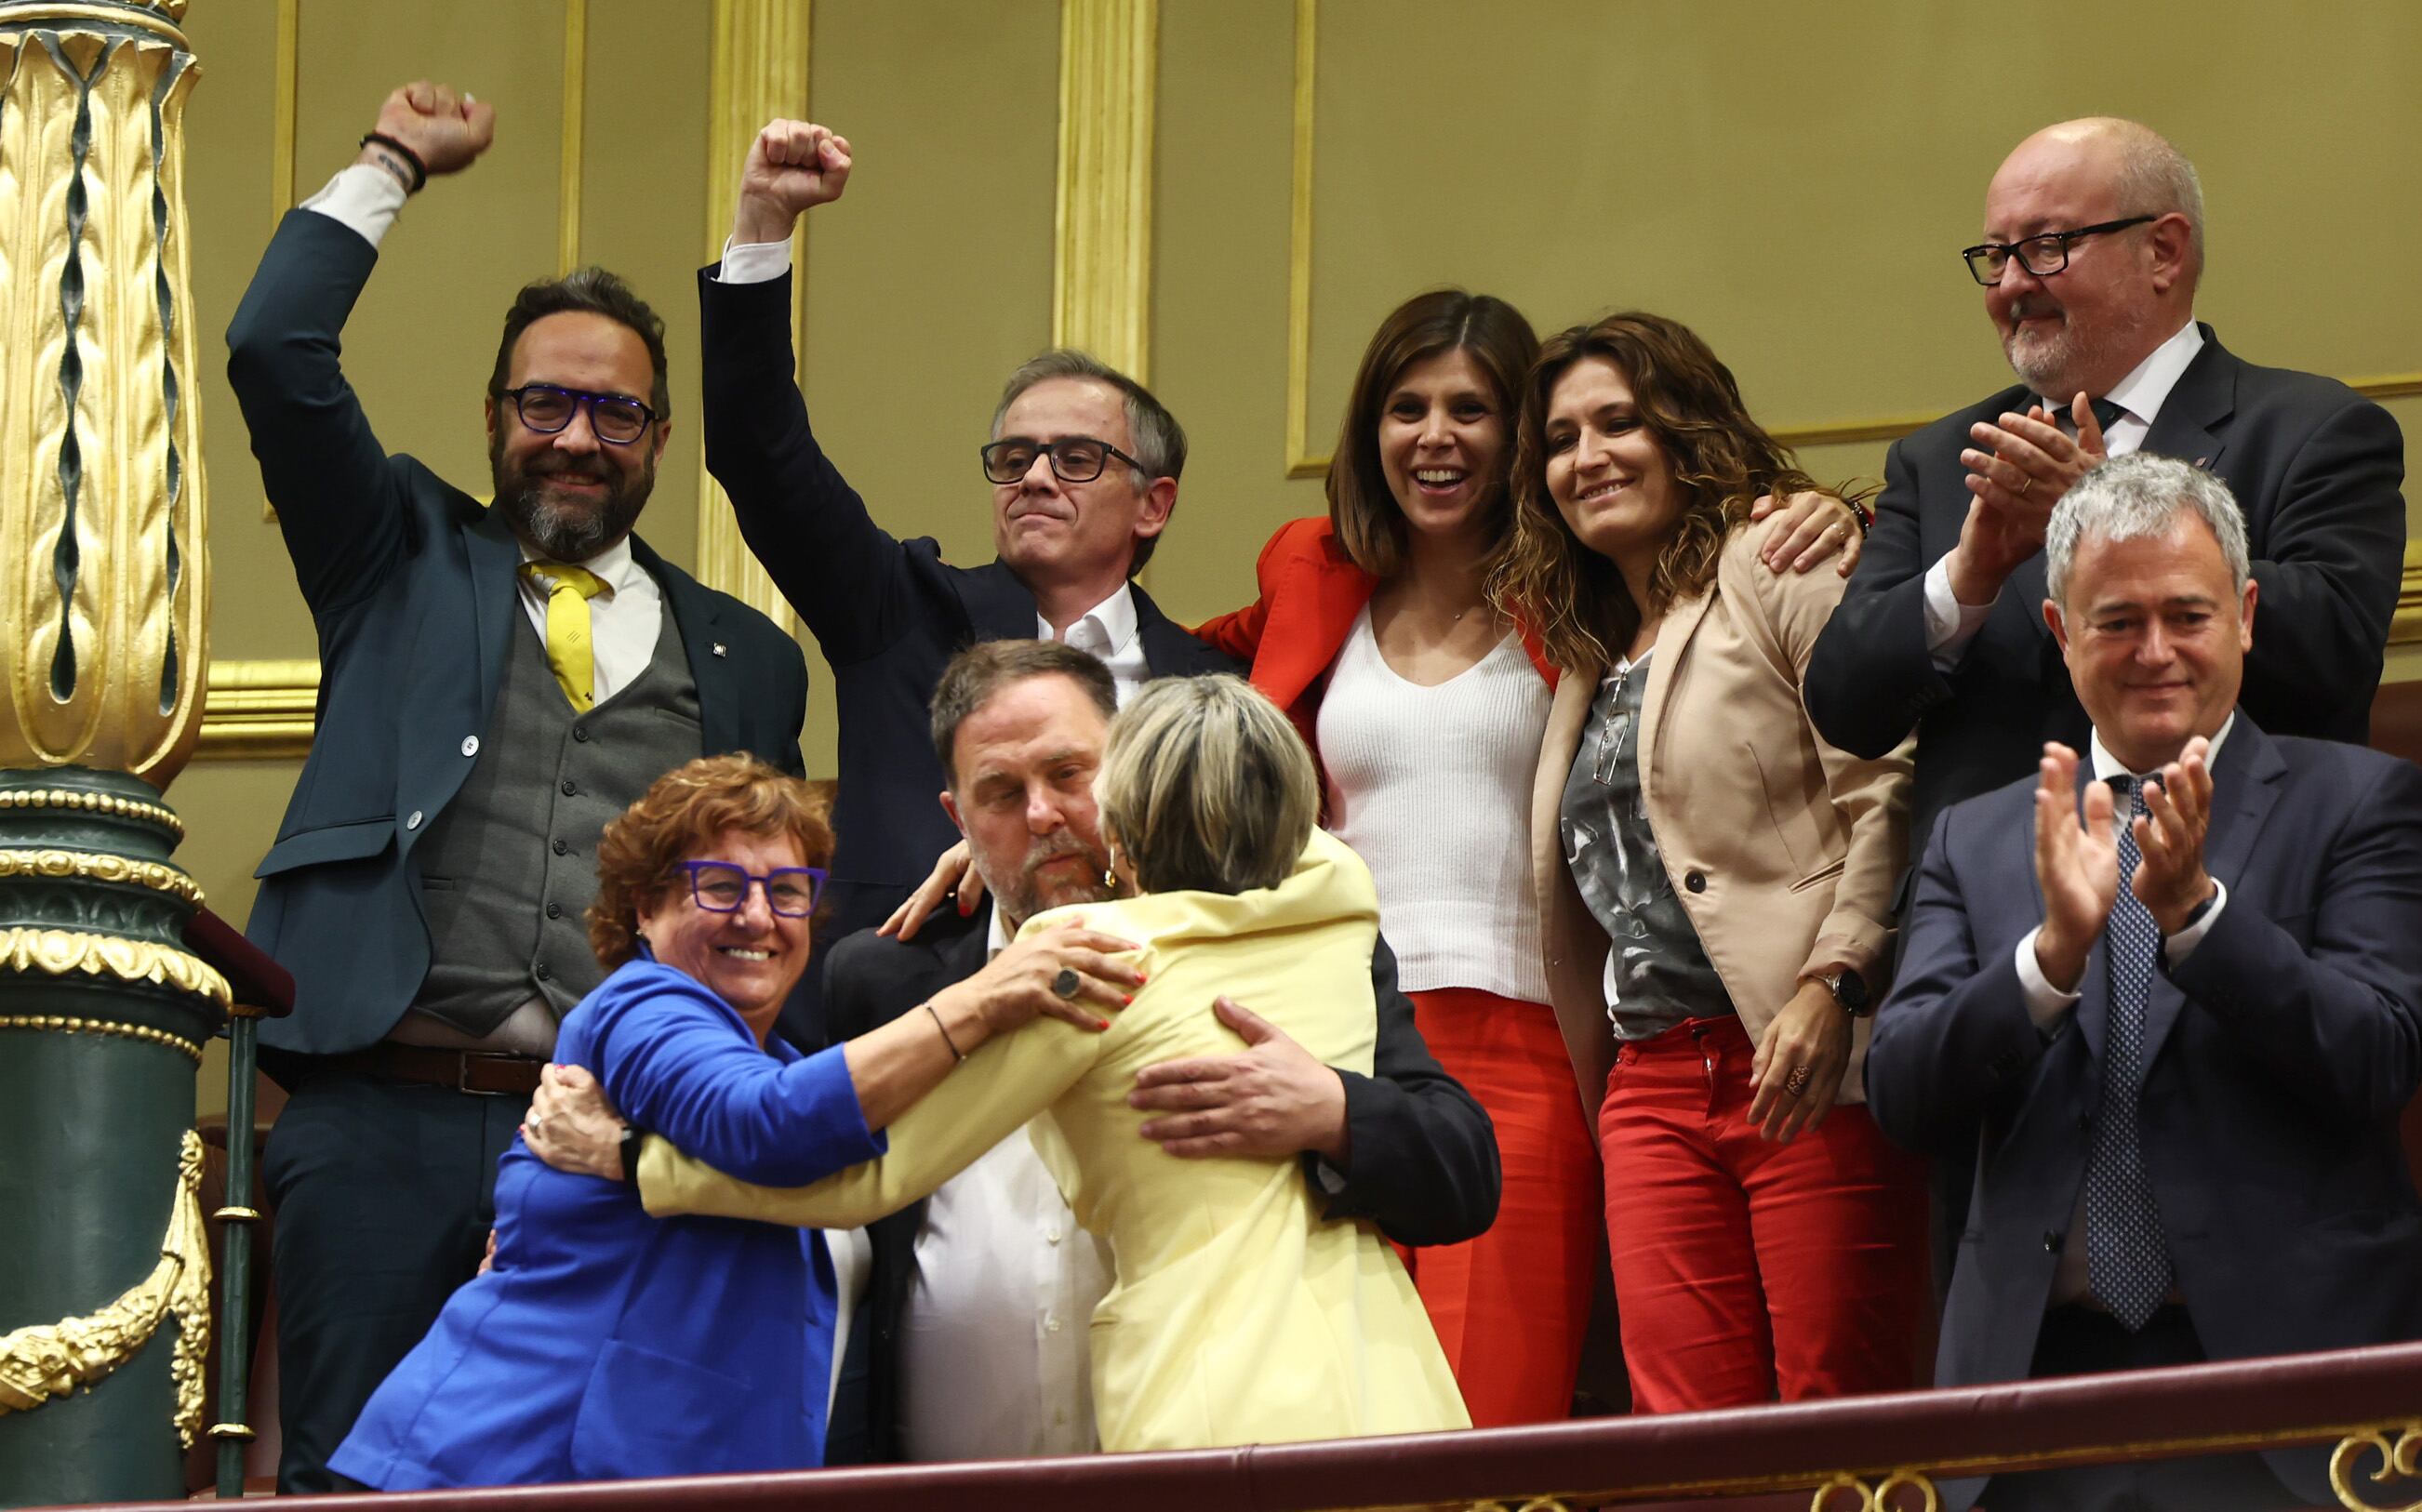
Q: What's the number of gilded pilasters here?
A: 2